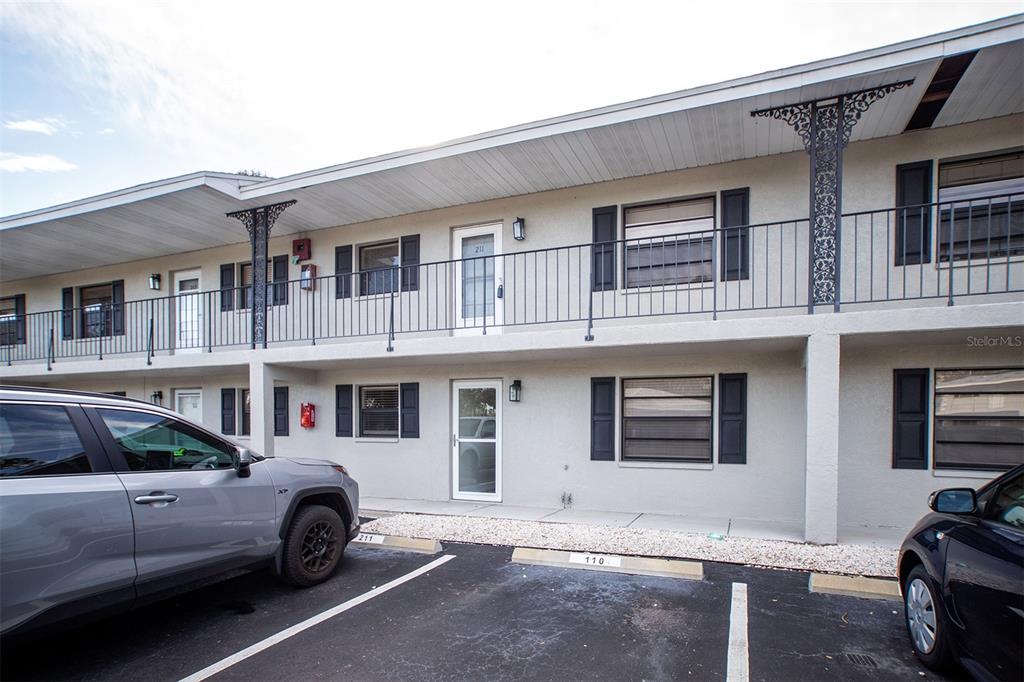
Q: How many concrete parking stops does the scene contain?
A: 3